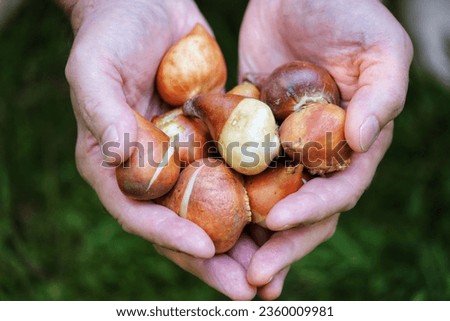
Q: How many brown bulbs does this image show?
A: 9